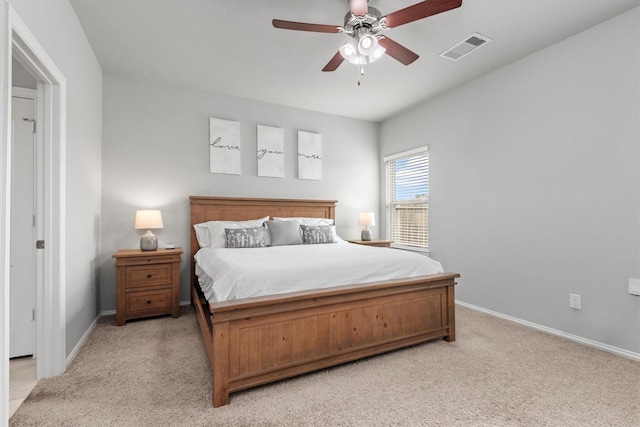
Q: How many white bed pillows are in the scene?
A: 2